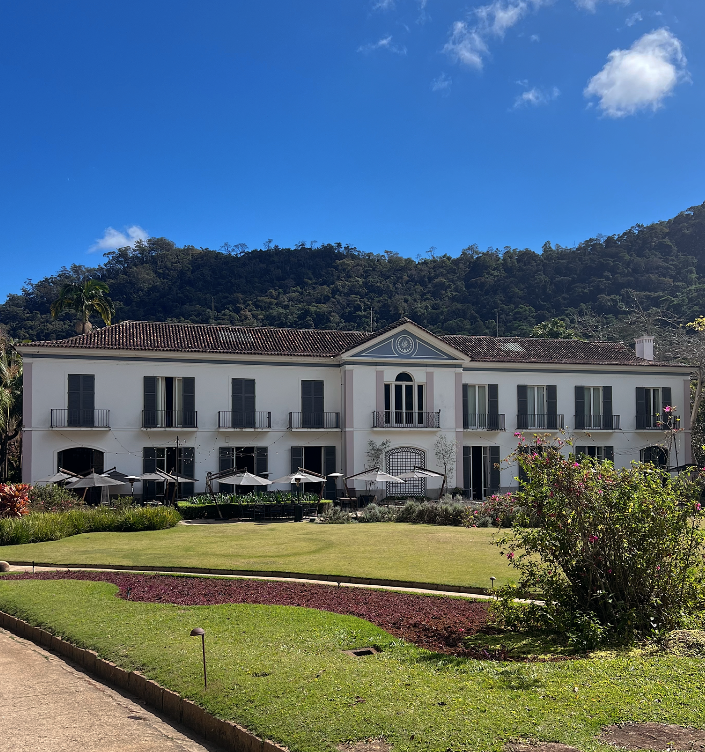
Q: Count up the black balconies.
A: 9